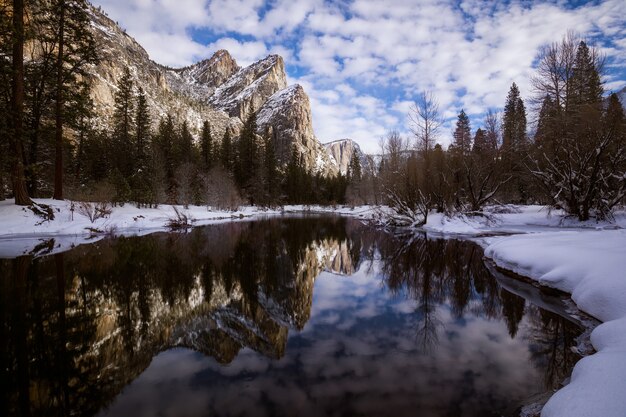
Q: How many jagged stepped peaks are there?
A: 3